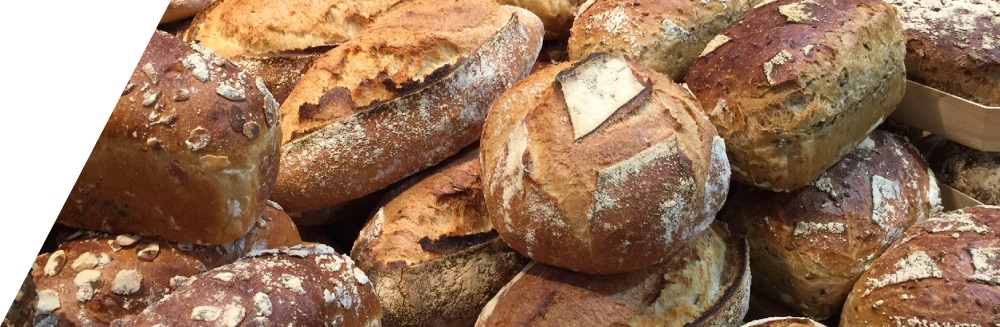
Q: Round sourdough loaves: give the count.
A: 1